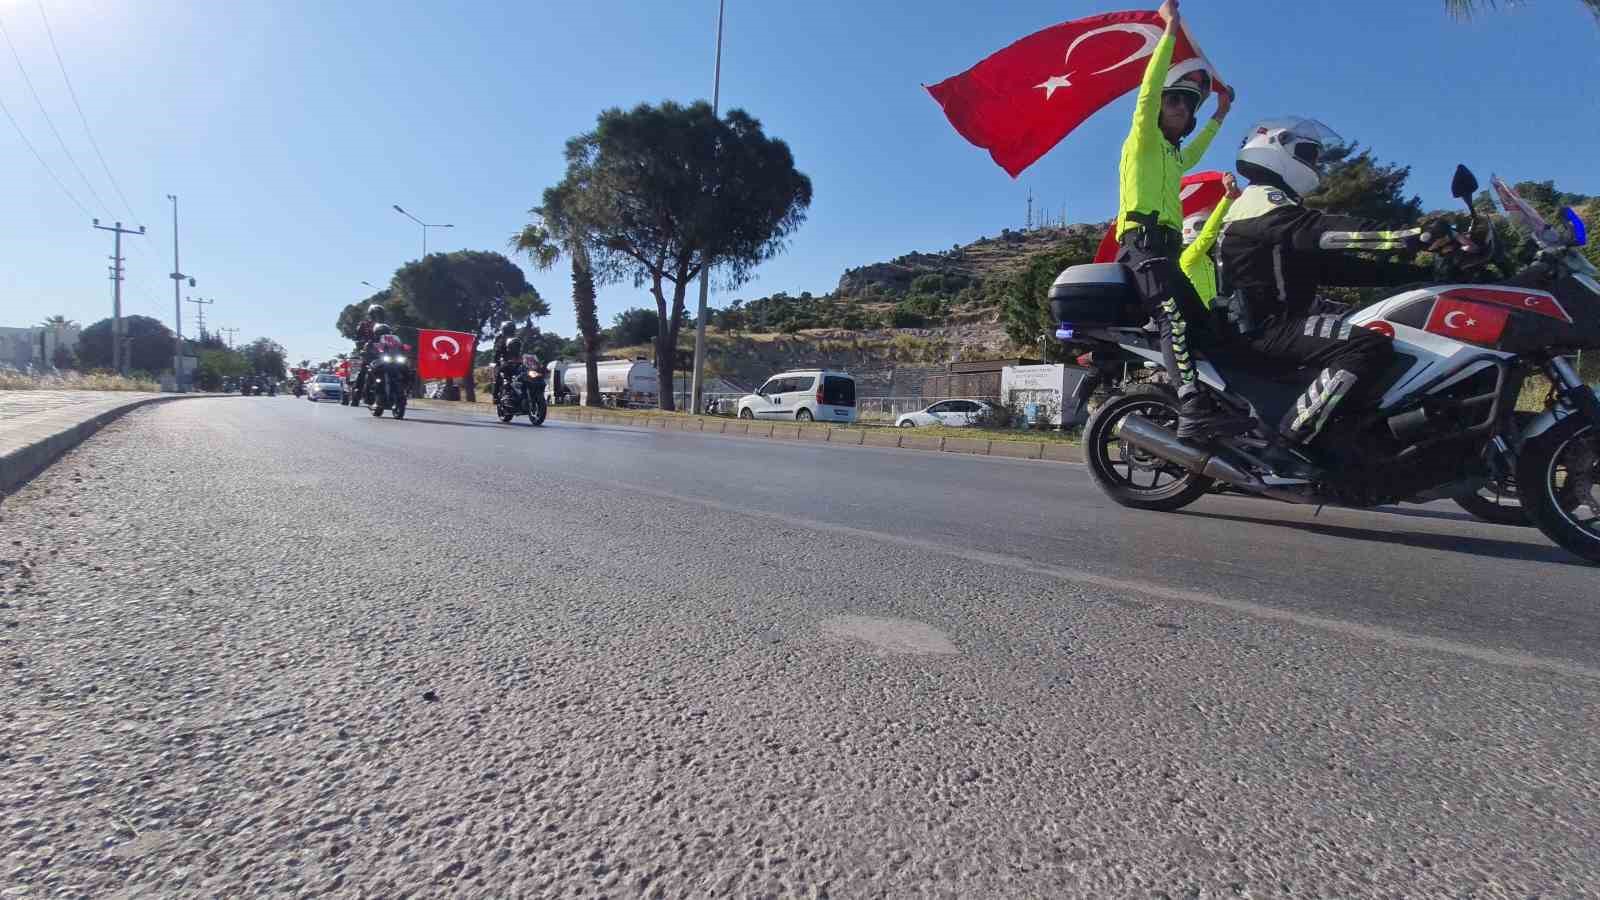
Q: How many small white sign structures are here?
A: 1